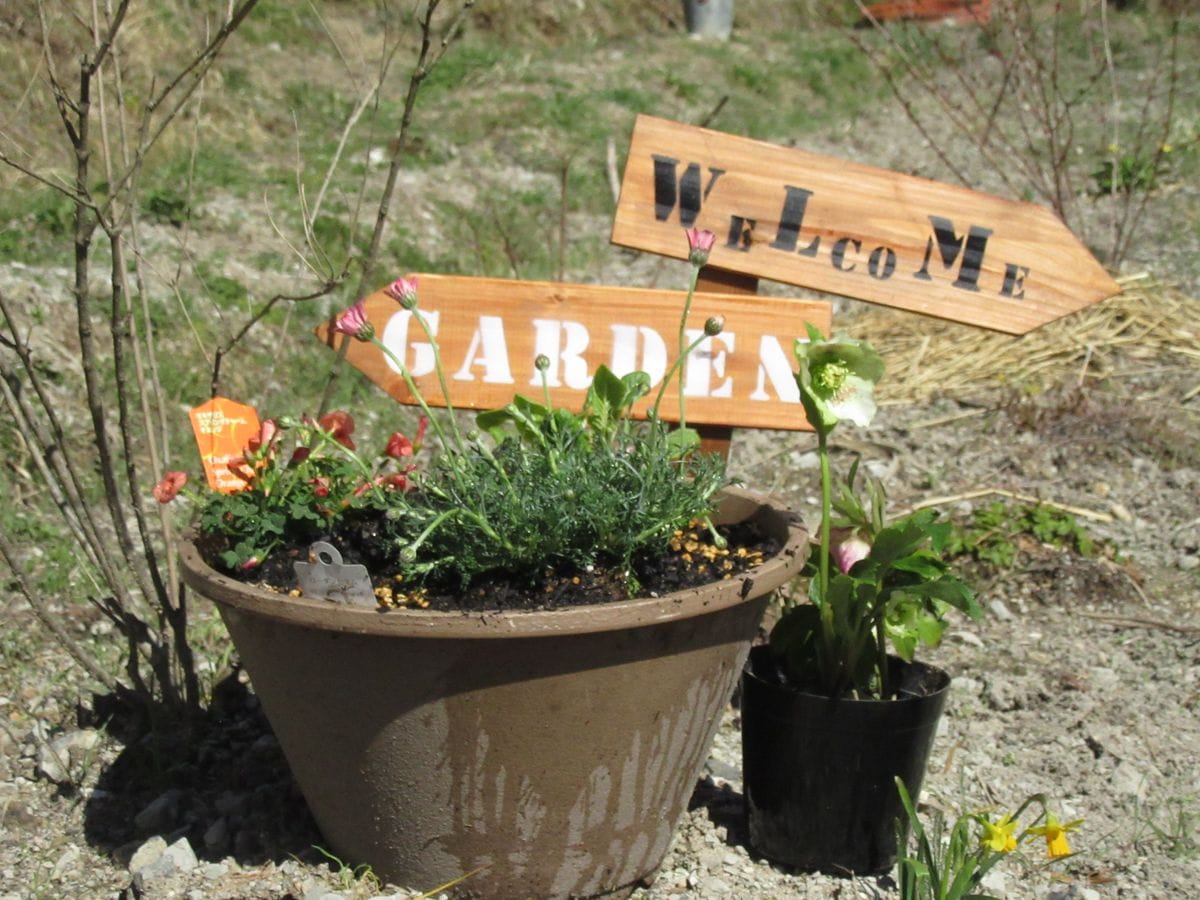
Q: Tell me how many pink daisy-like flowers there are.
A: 3